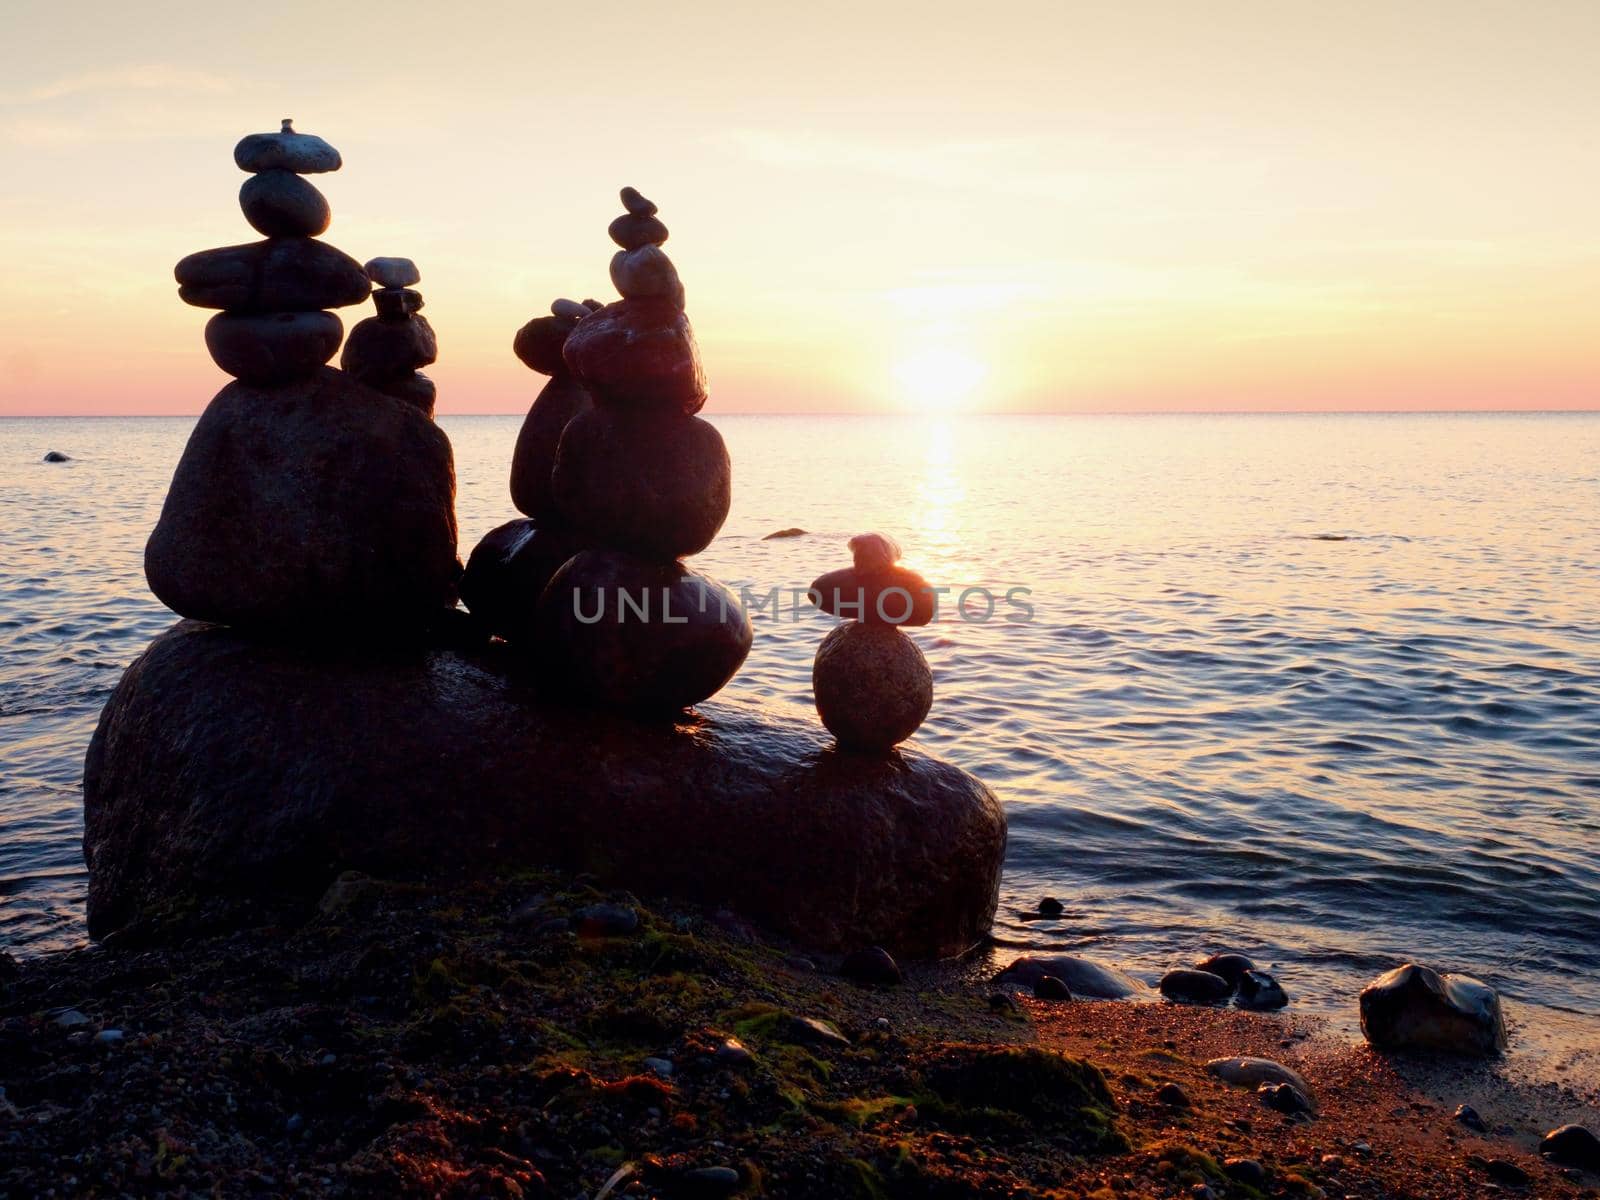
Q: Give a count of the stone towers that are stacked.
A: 5